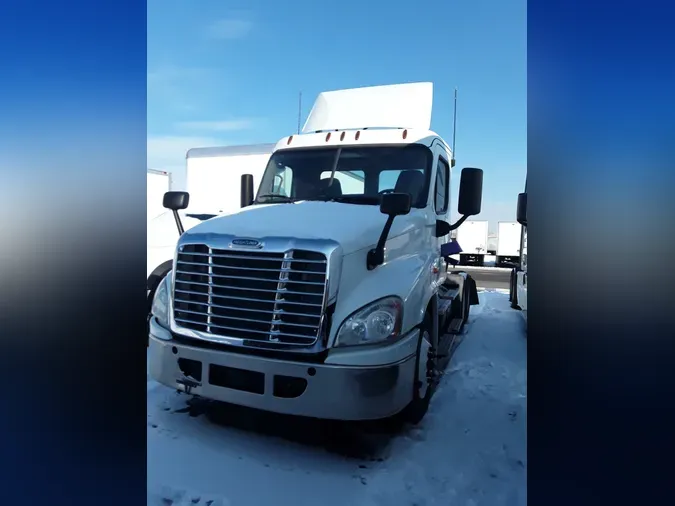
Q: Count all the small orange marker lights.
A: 5